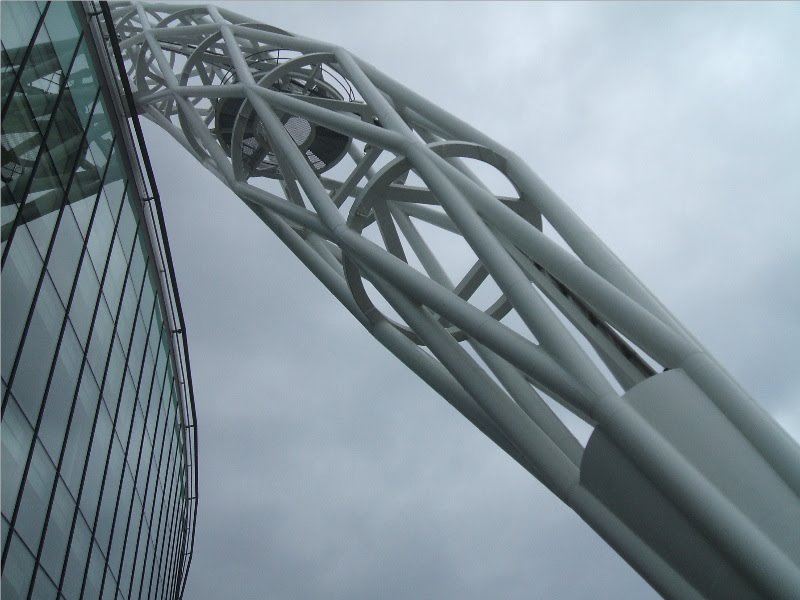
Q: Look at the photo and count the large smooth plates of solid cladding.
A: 2